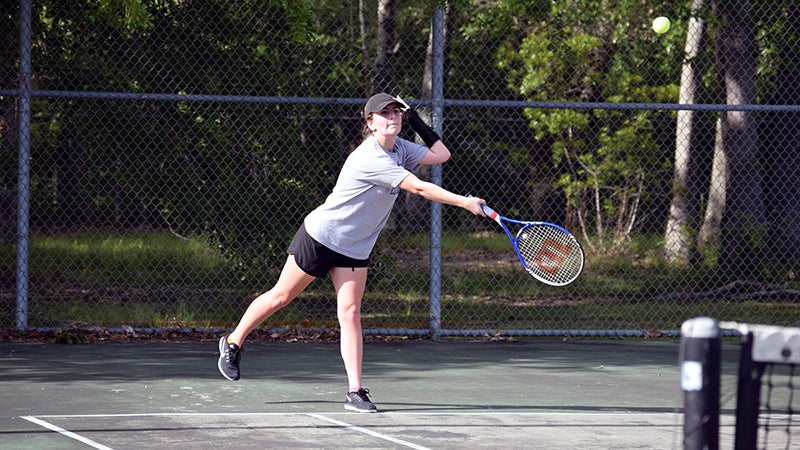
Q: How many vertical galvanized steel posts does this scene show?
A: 2